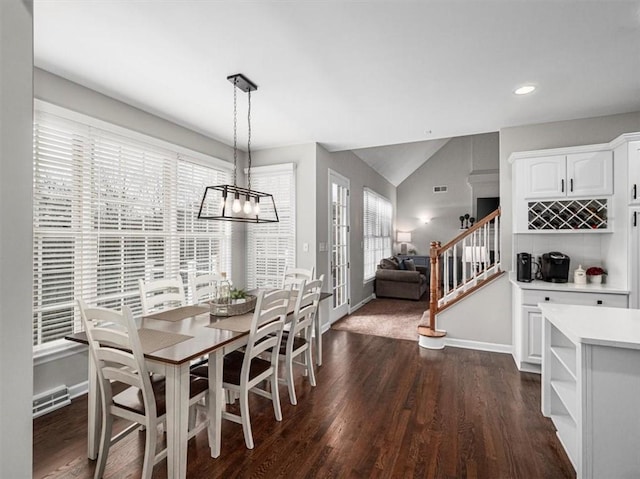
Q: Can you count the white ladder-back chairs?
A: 6